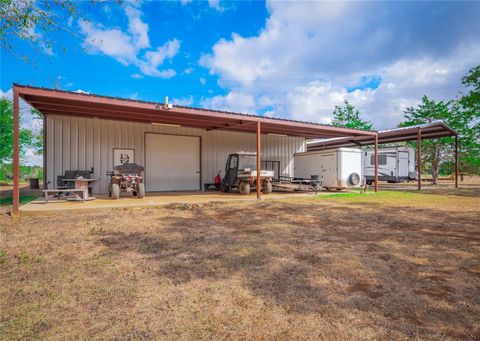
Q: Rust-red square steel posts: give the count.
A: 5